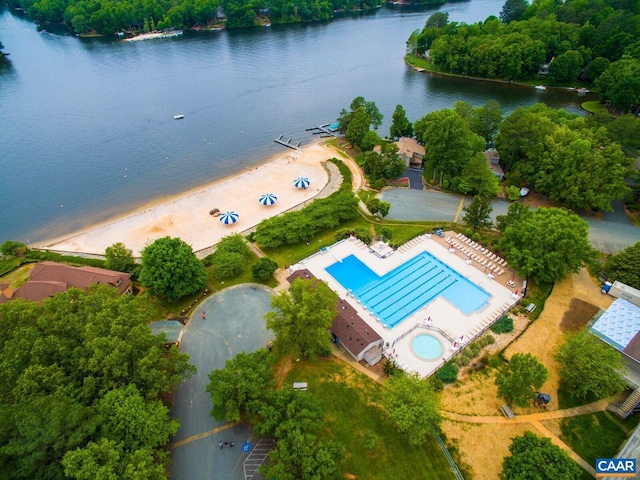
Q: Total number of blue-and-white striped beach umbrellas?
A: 3